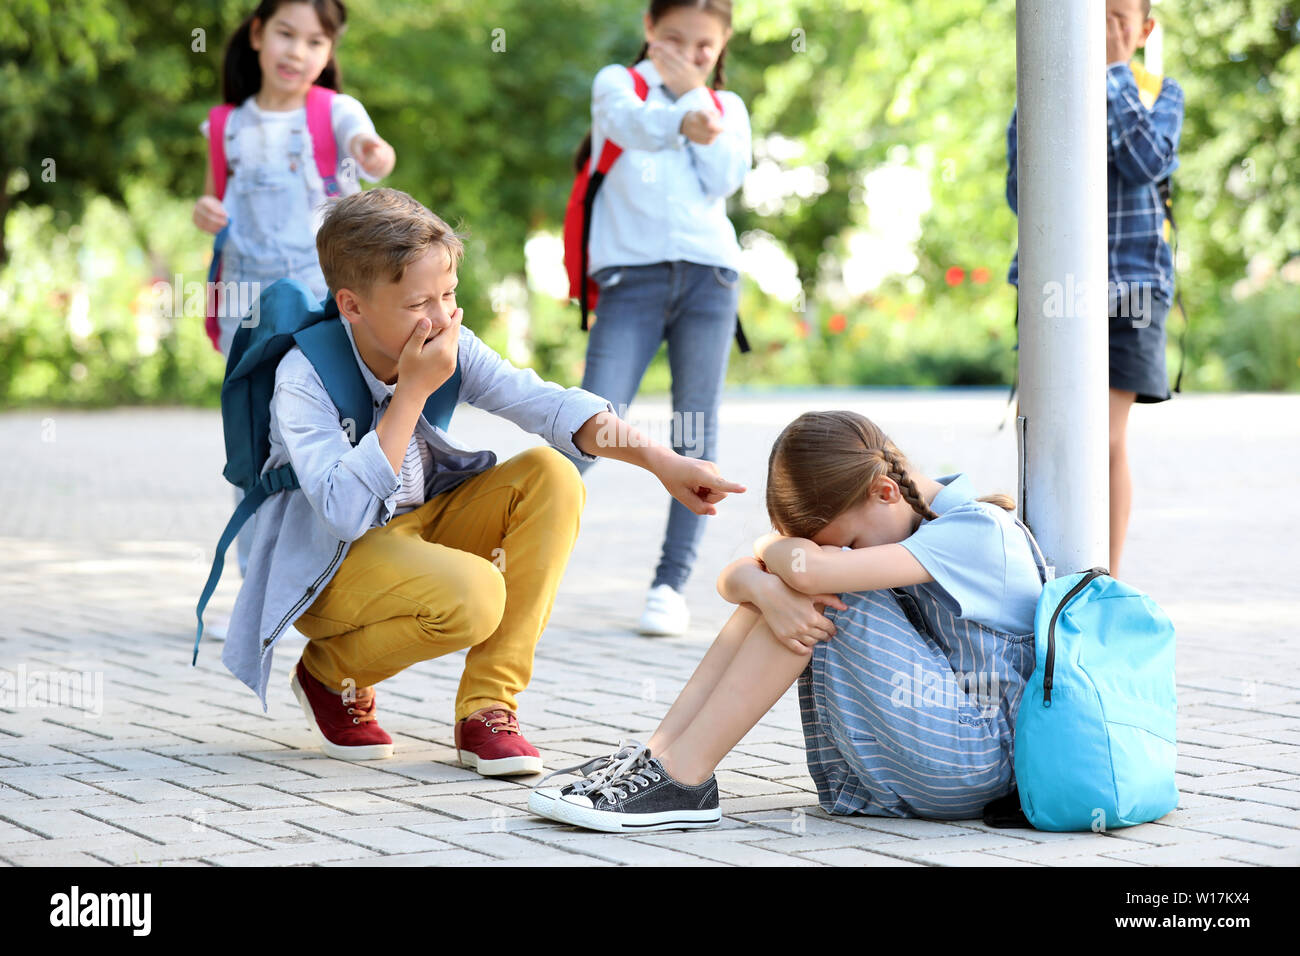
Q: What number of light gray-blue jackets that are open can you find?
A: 1